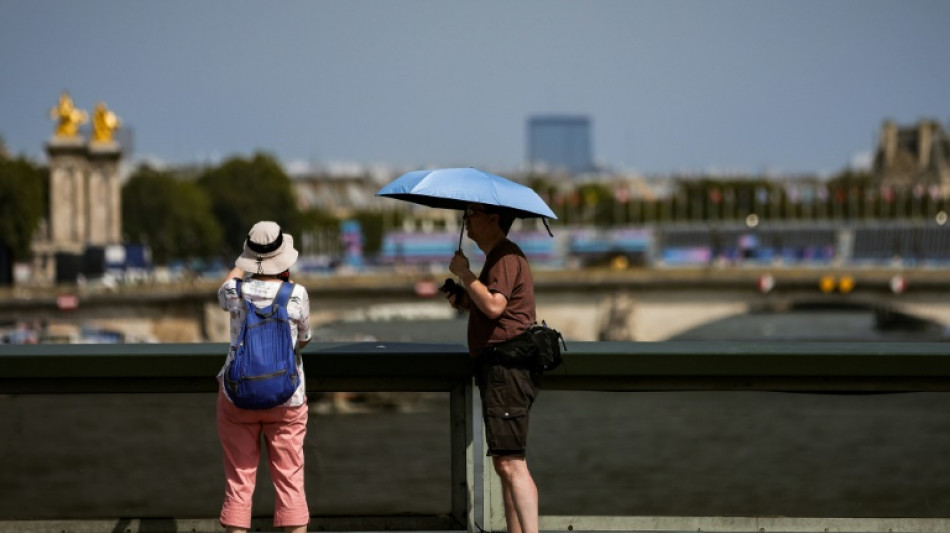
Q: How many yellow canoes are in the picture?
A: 0